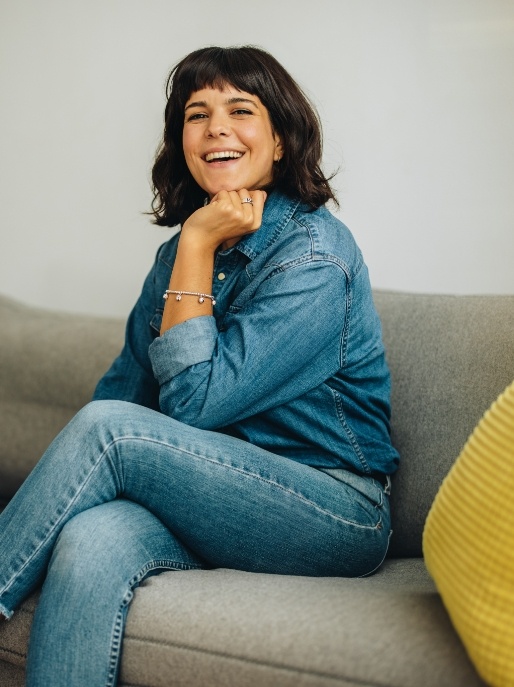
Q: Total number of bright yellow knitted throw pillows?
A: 1